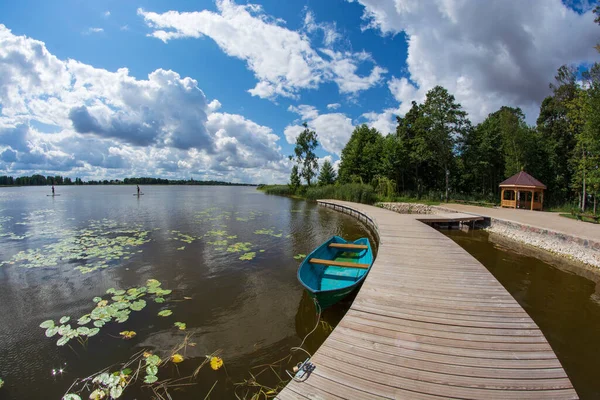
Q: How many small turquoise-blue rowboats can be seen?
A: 1